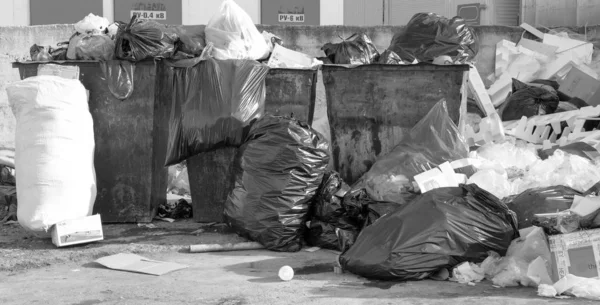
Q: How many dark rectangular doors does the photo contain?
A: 3